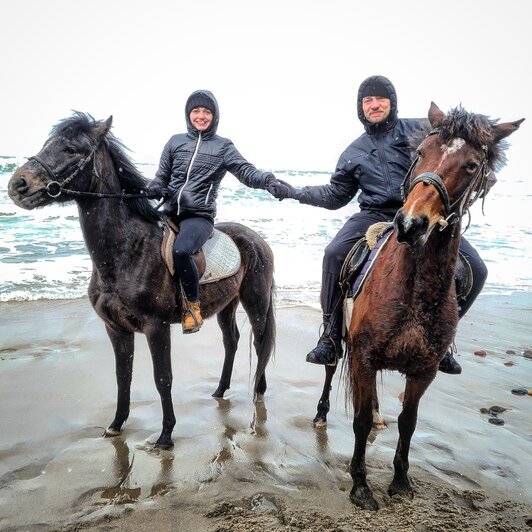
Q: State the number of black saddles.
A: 1